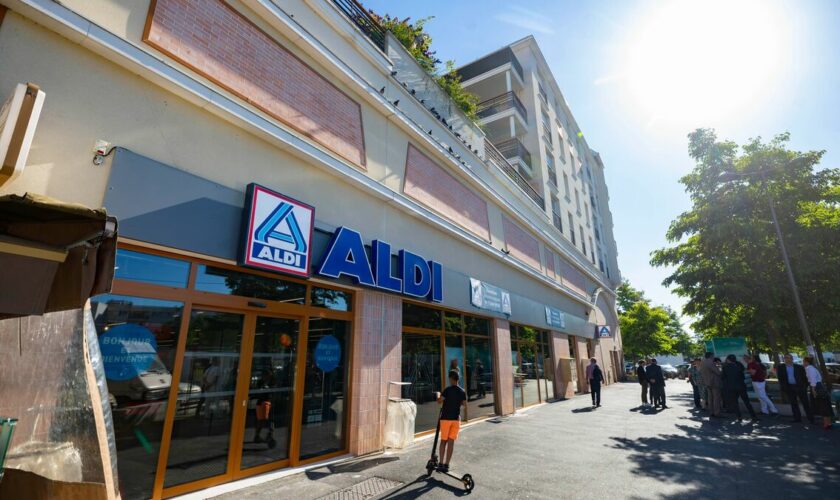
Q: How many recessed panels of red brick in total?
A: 5